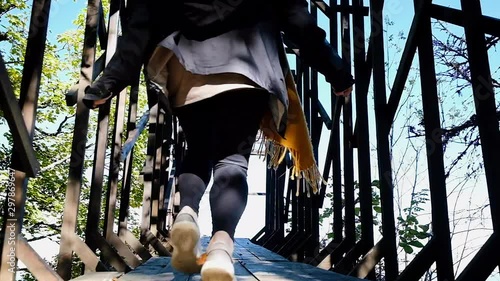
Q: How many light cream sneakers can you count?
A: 2